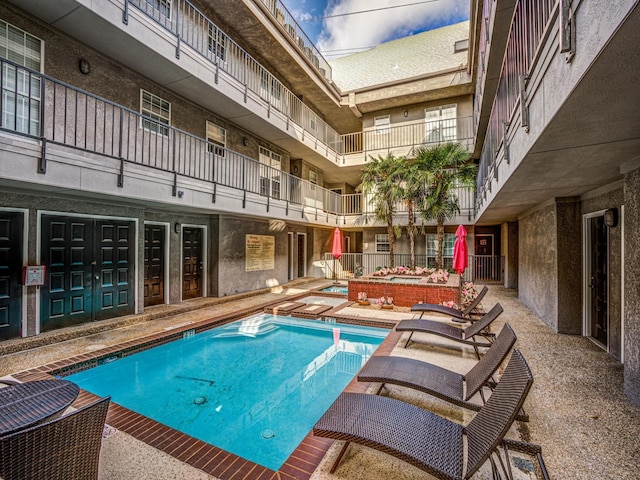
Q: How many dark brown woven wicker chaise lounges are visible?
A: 4